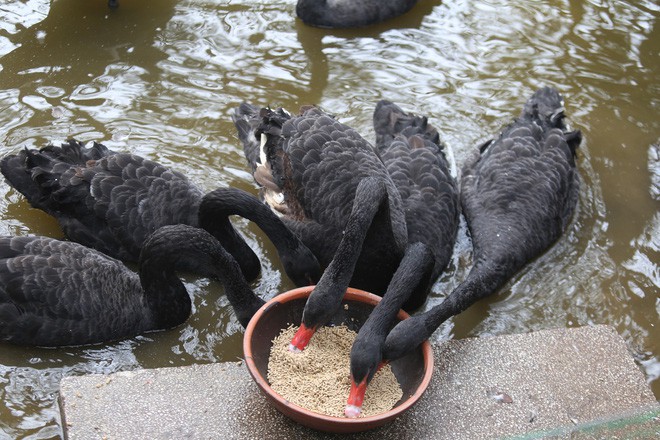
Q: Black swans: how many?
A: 6